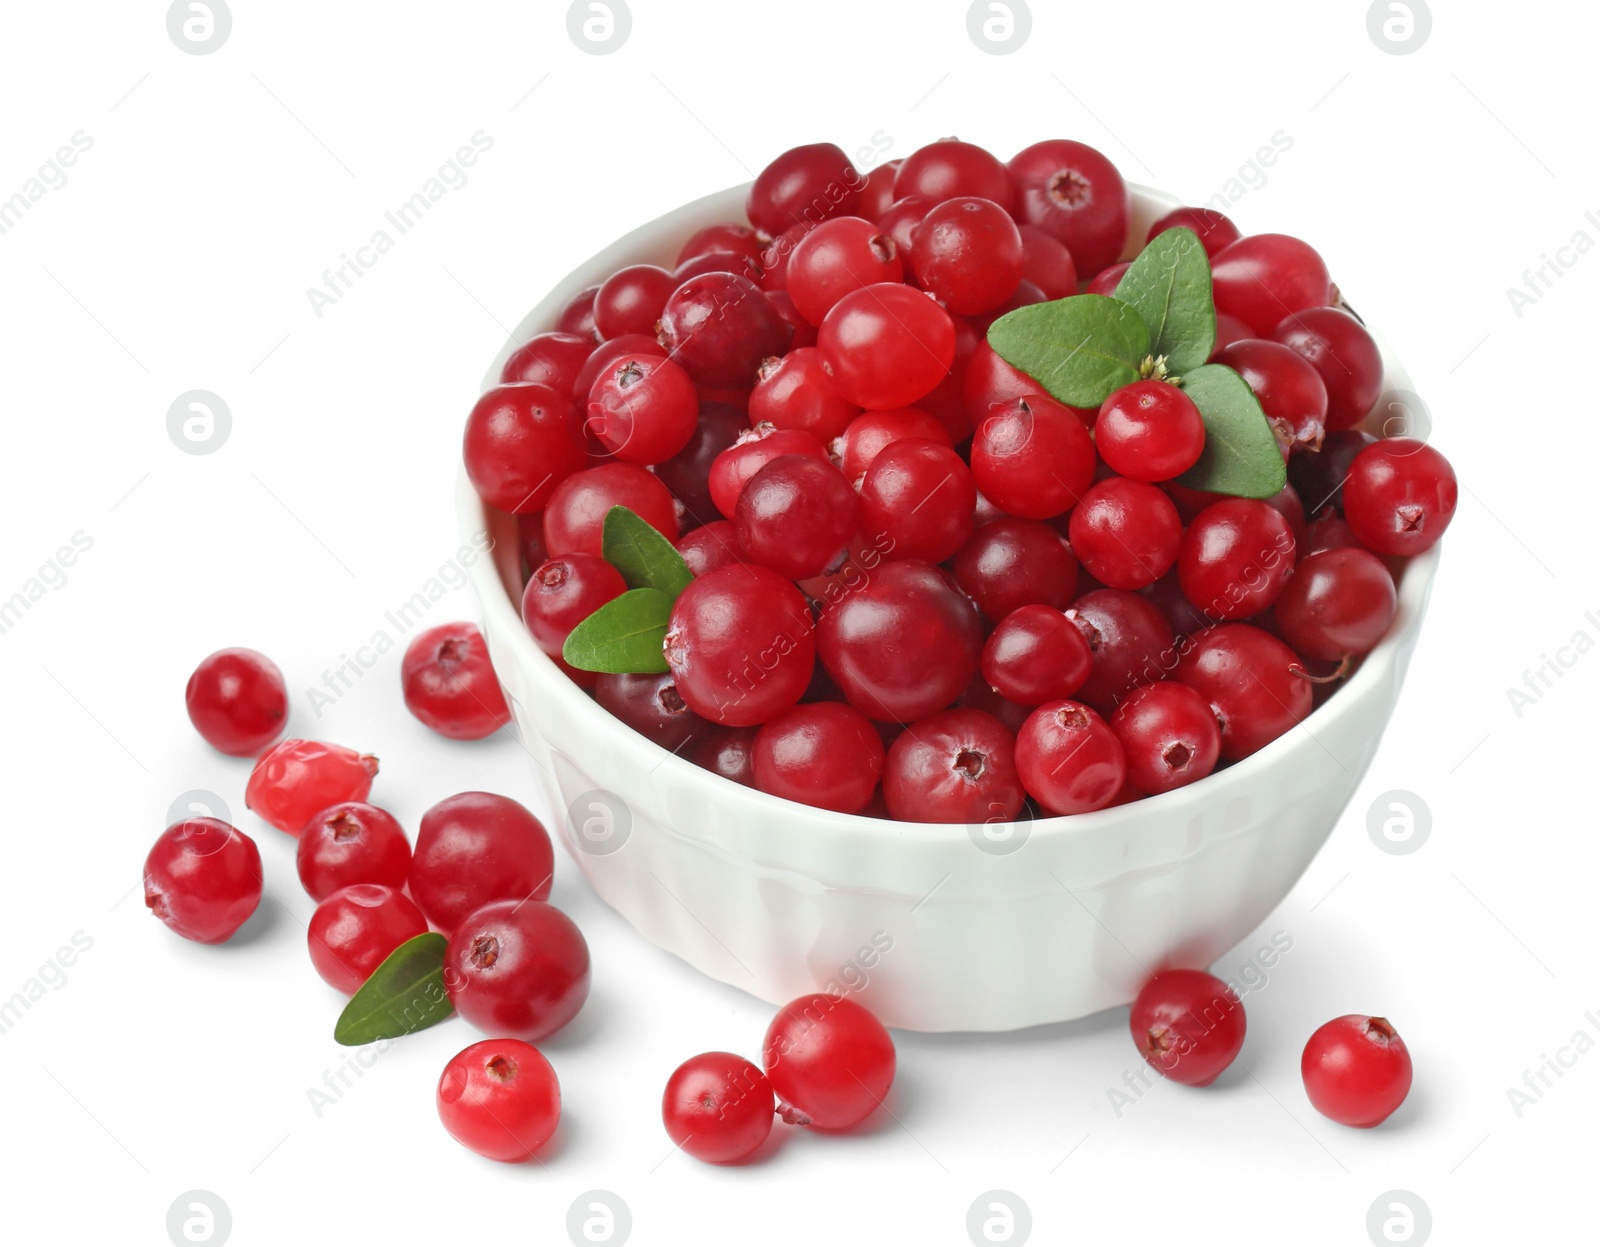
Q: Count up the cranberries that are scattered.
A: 13